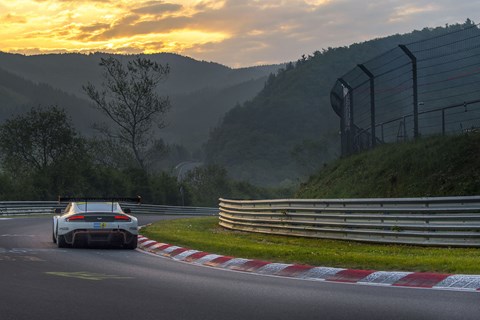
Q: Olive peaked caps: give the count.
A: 0